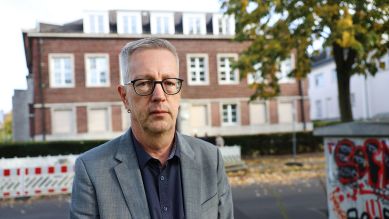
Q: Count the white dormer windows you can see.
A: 5